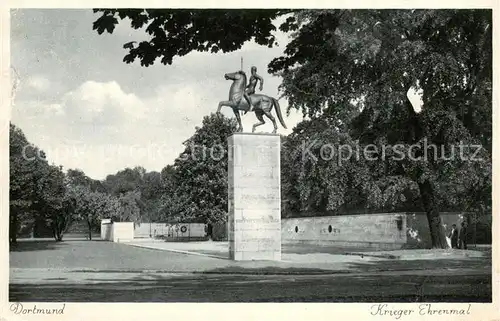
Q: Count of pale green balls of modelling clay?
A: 0